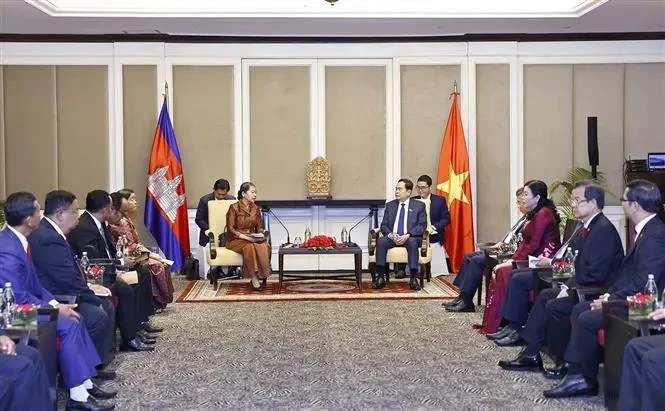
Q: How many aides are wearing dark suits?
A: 2